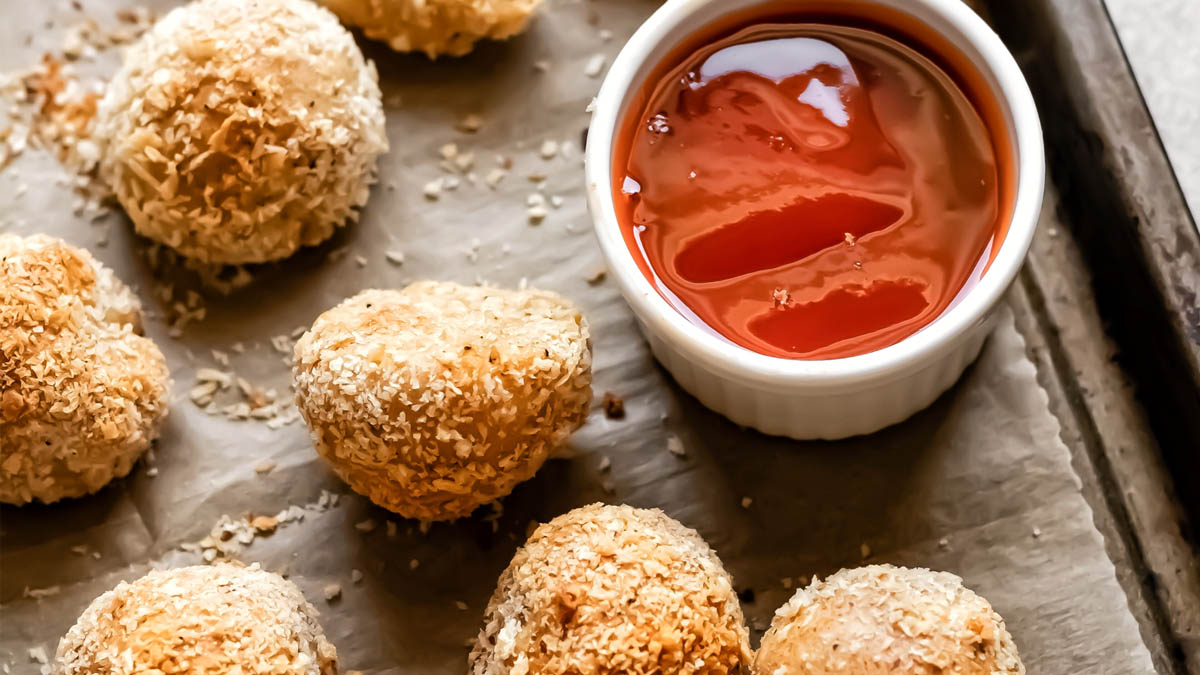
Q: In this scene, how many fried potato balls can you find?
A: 7